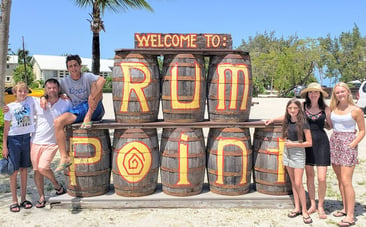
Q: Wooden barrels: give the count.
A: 8